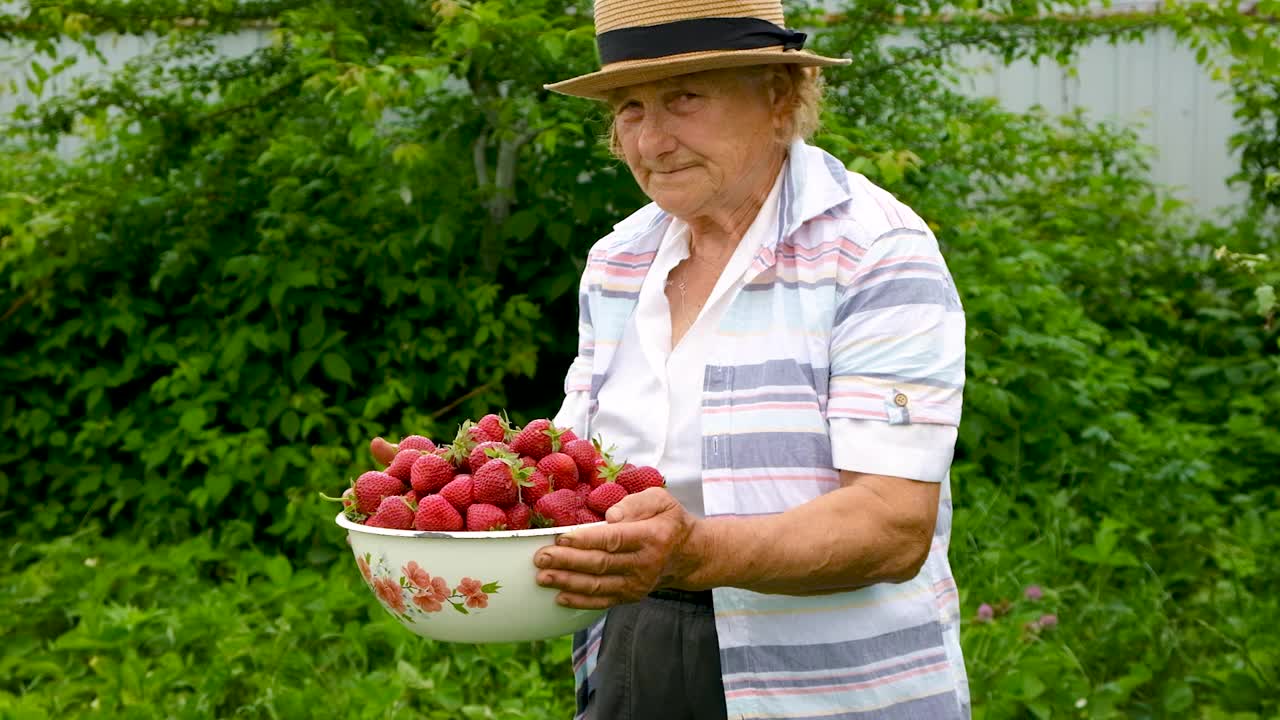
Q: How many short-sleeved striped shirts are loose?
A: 1